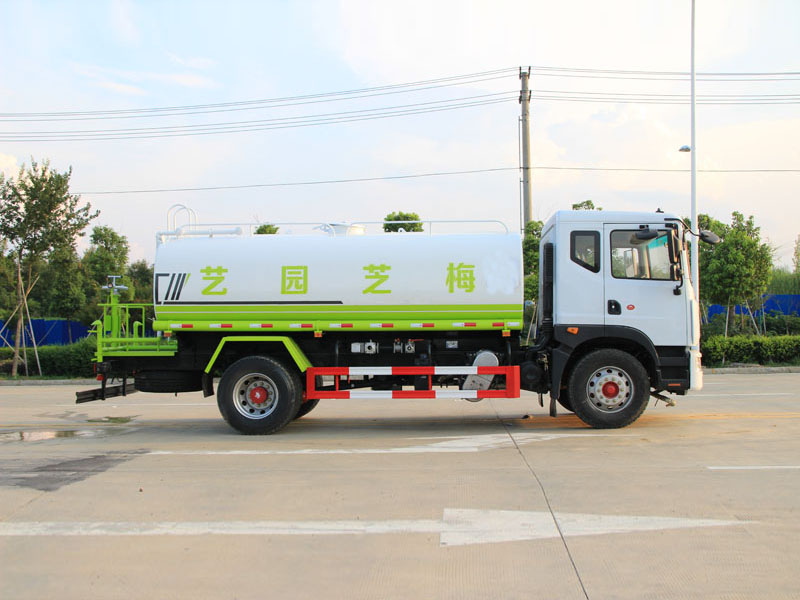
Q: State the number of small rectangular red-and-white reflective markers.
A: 9